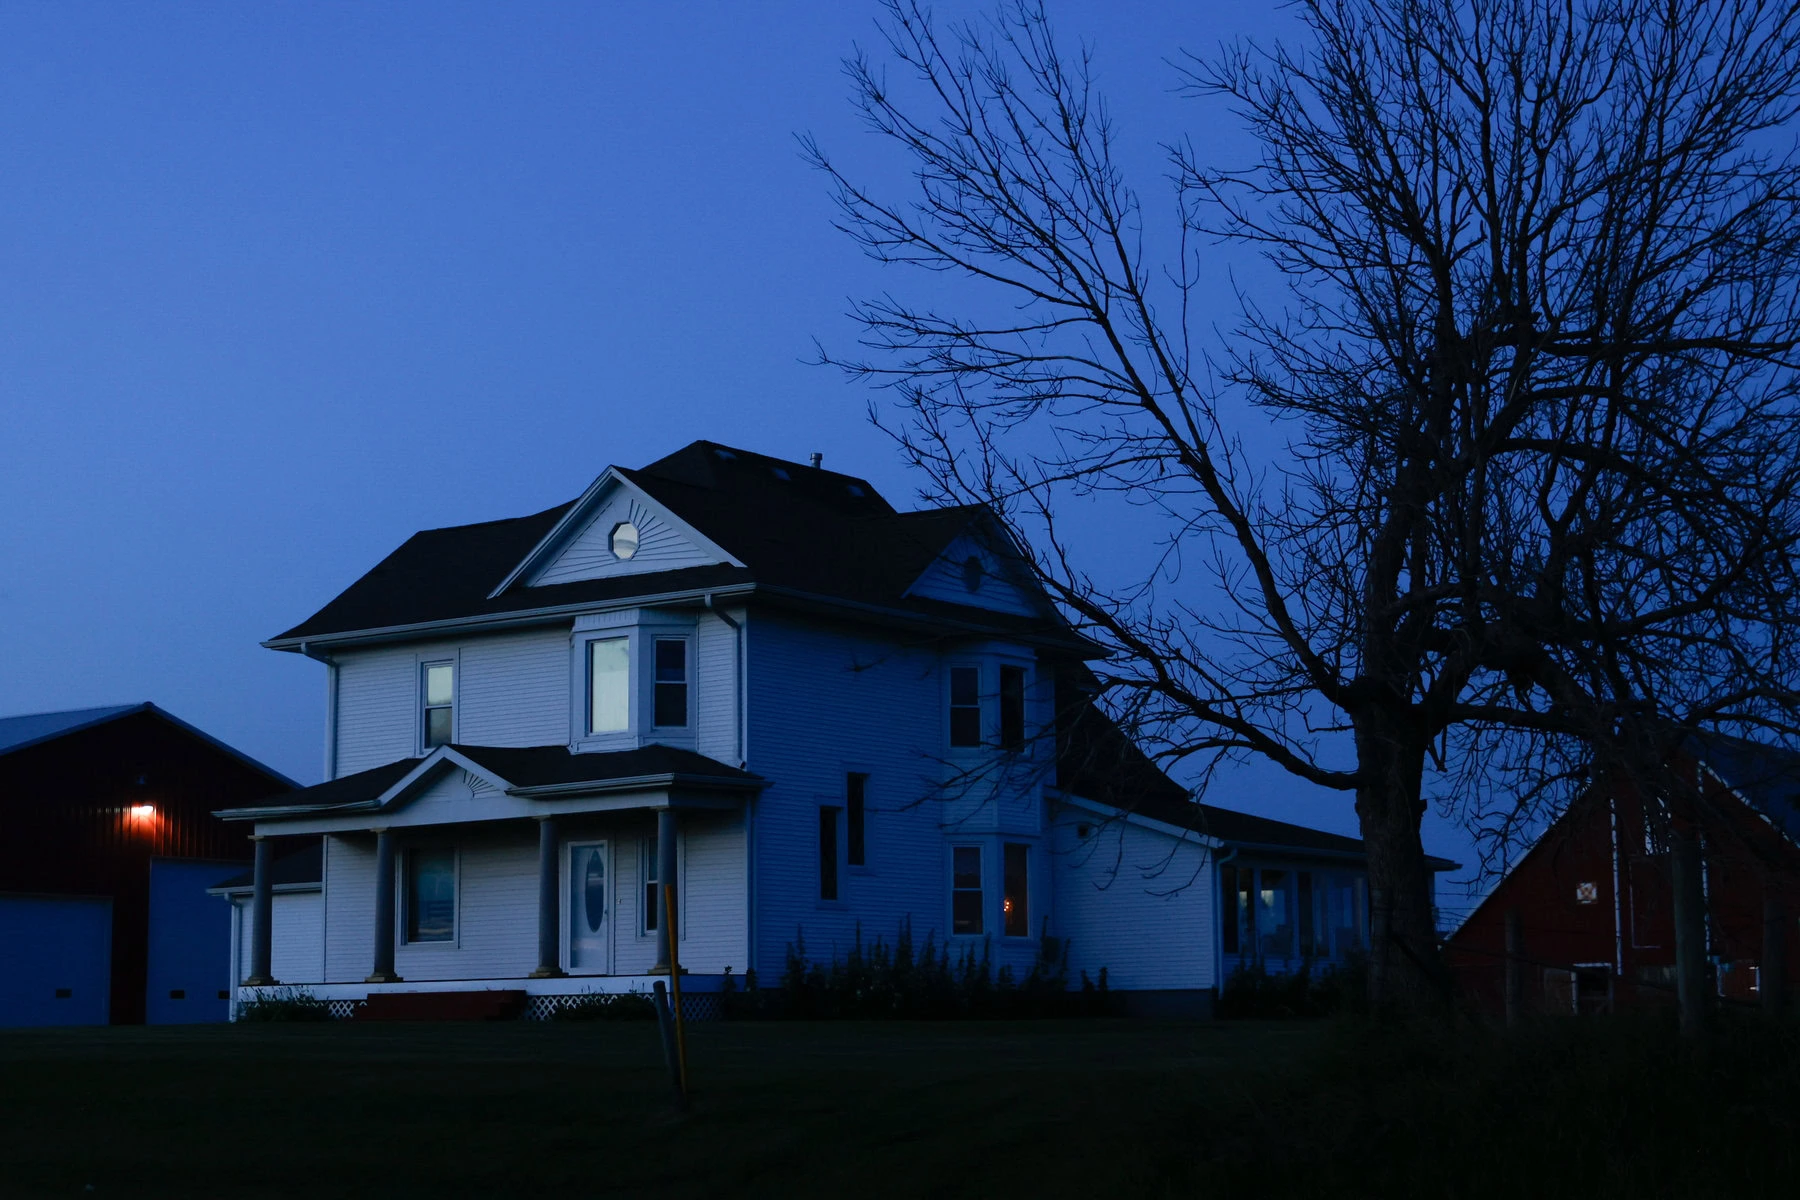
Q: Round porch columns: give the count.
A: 4